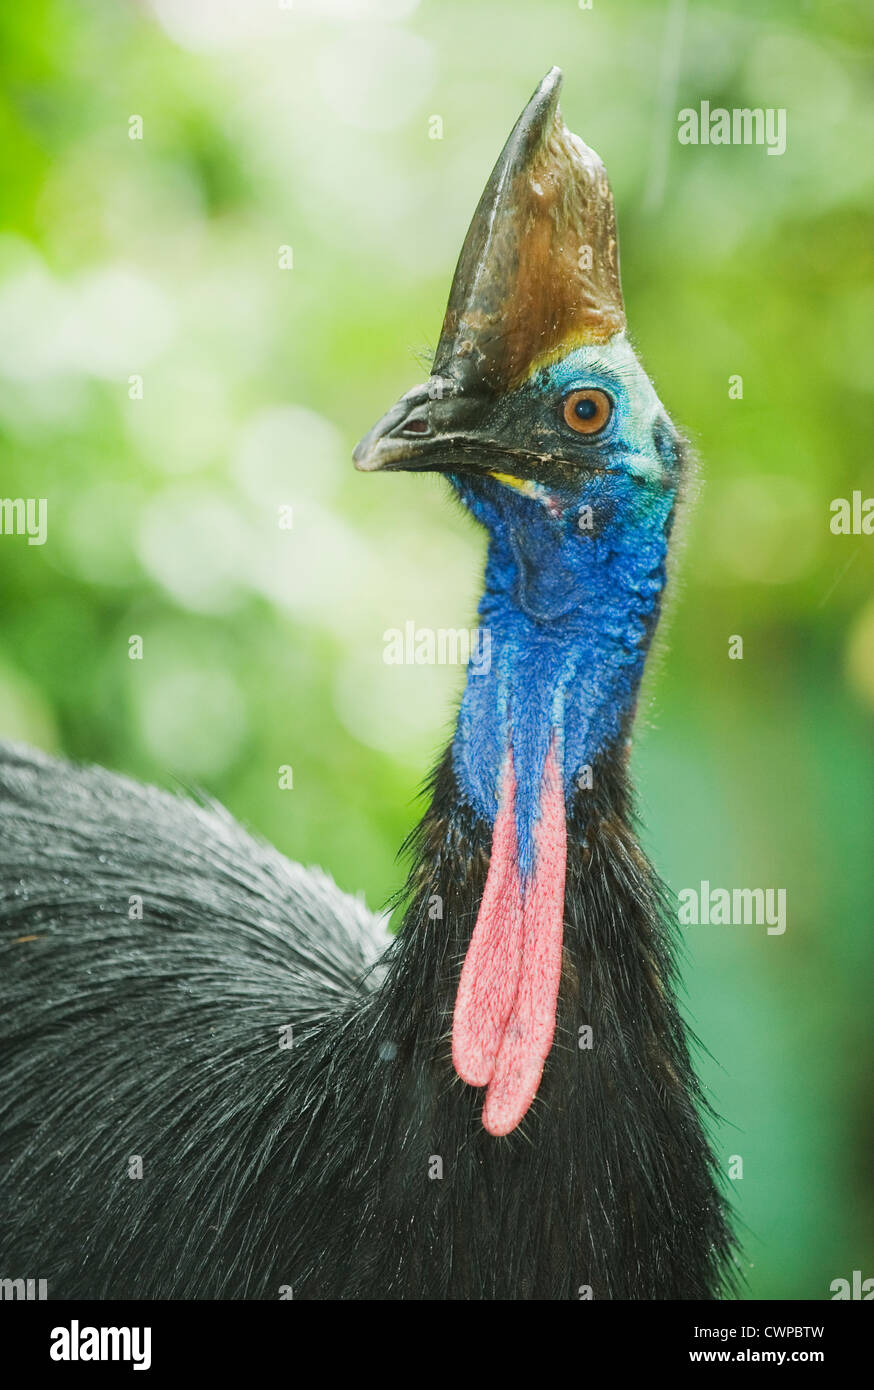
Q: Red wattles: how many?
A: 2